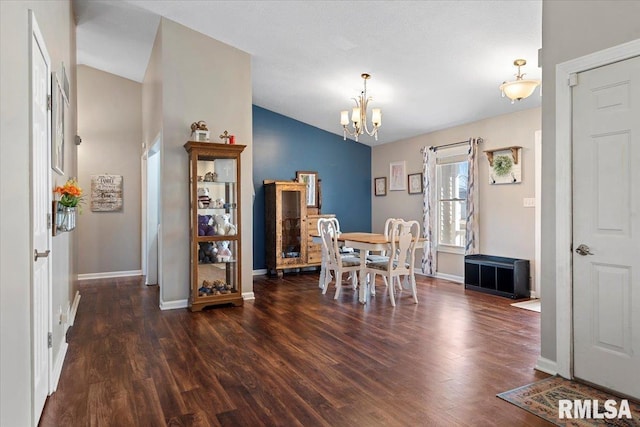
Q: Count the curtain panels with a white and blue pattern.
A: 2